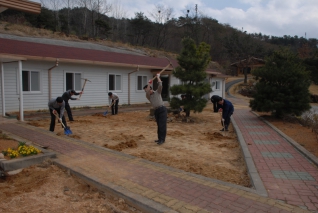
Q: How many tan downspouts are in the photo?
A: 2